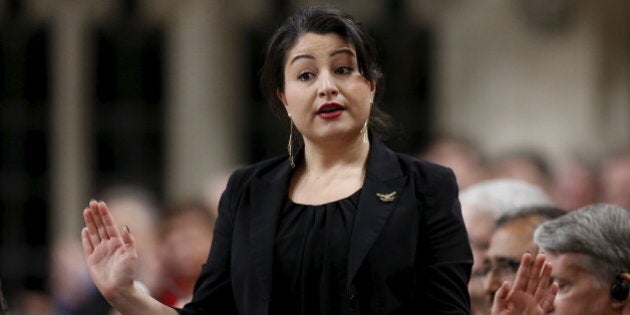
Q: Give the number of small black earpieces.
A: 1